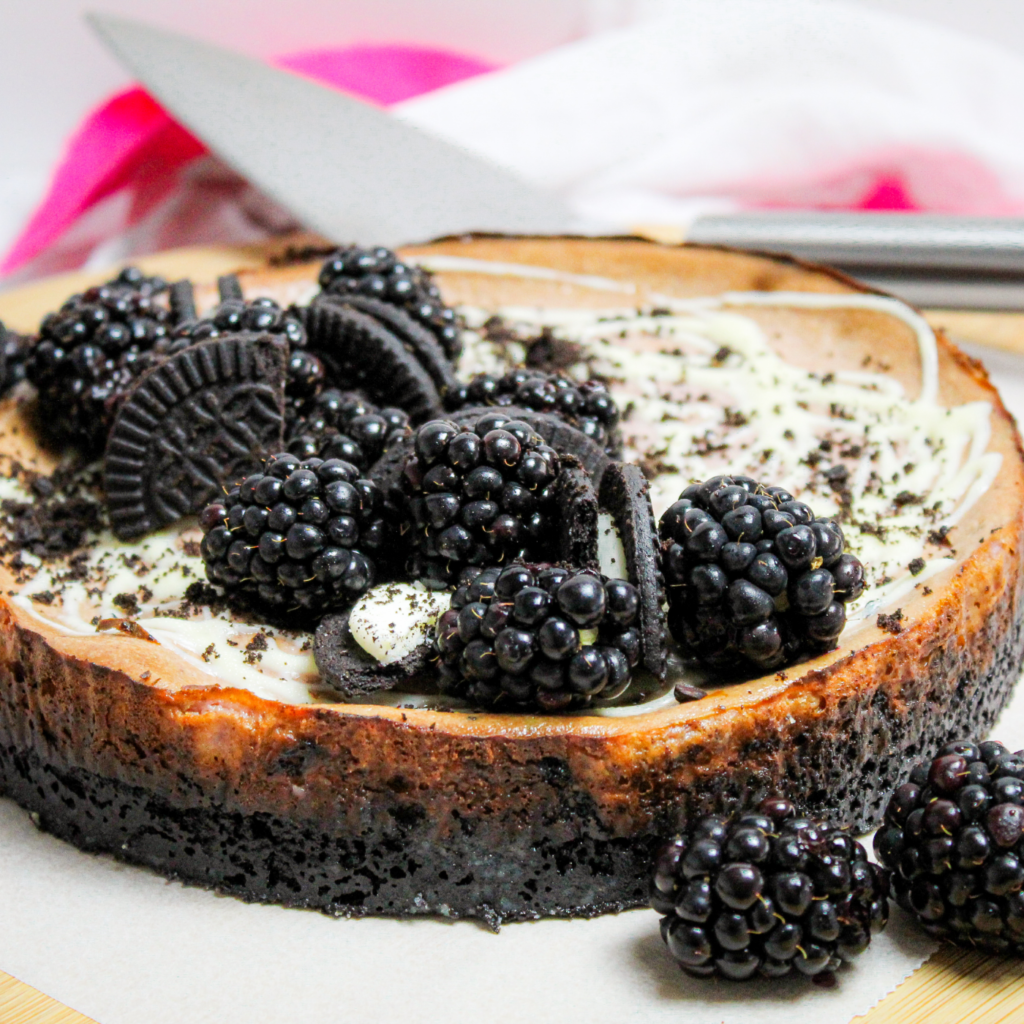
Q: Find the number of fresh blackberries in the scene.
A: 12